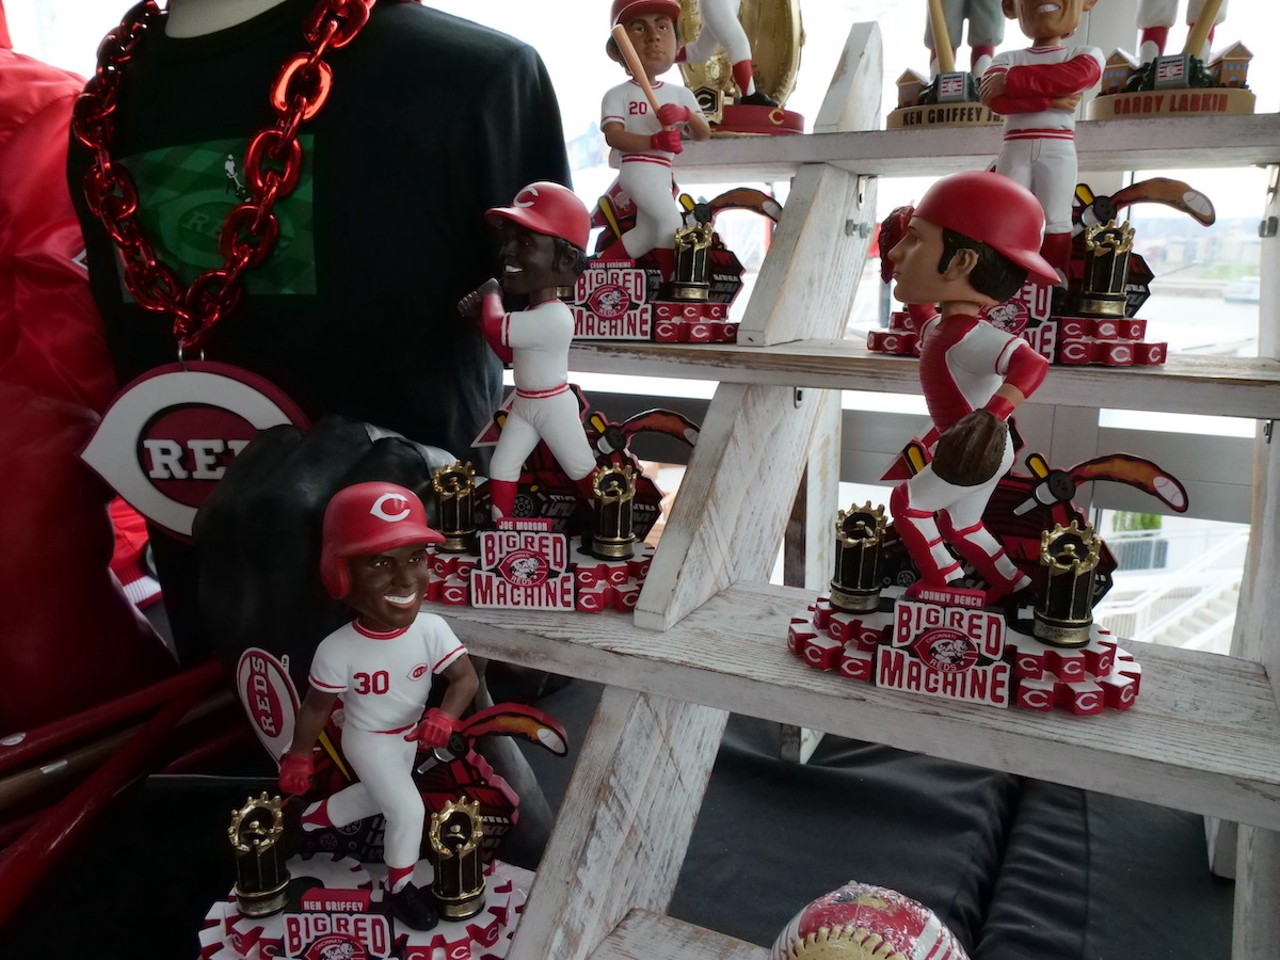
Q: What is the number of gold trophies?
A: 8